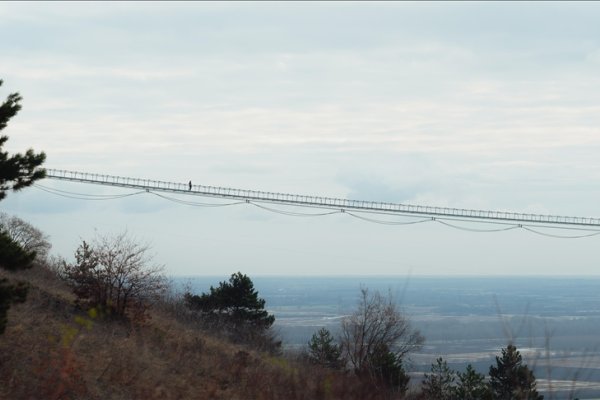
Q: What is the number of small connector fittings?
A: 5